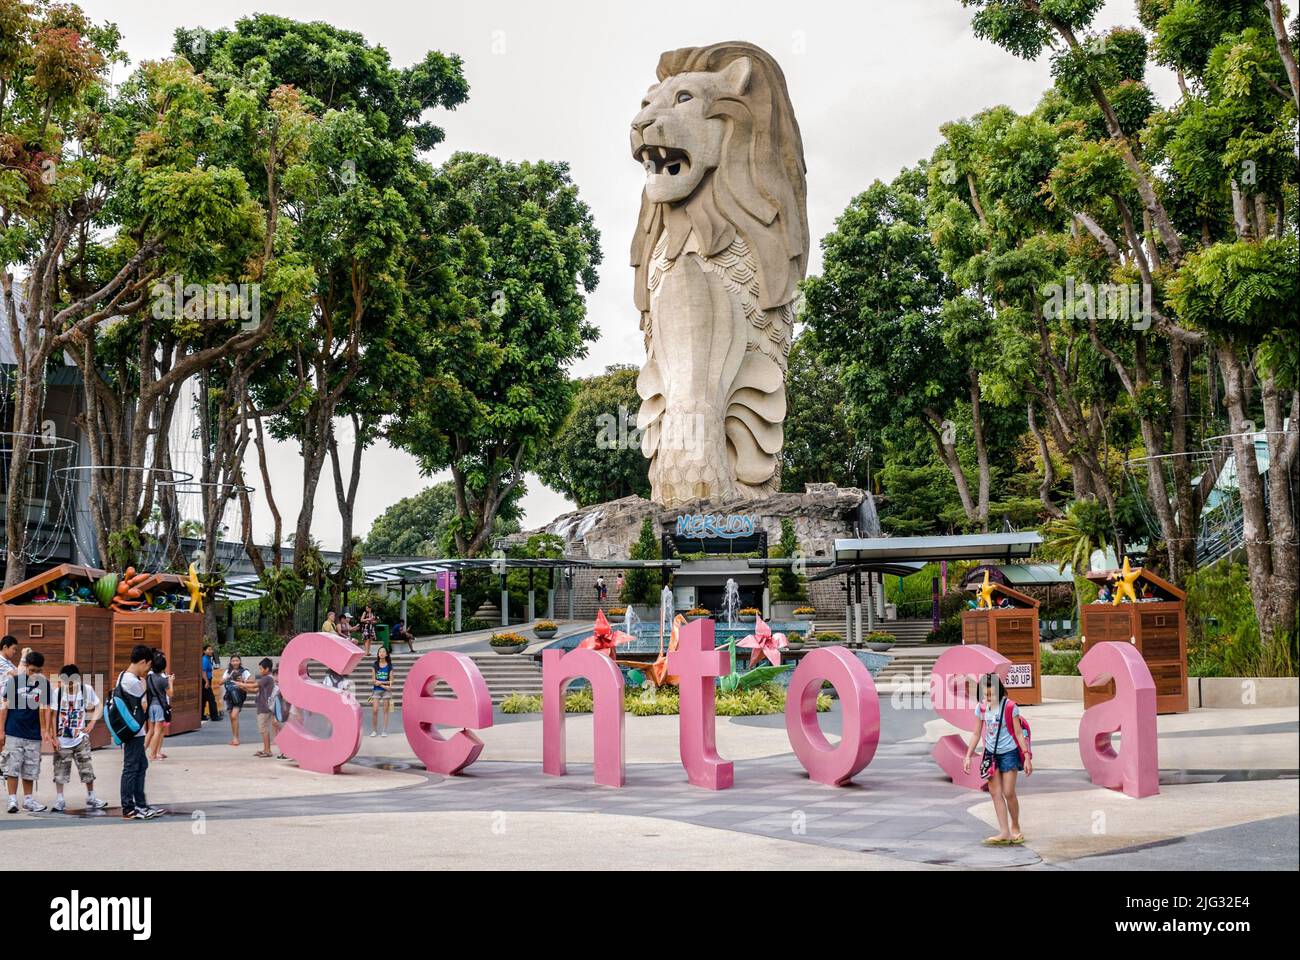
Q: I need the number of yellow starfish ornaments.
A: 3